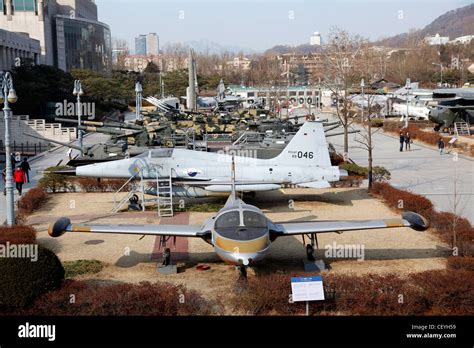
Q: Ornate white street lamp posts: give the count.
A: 2